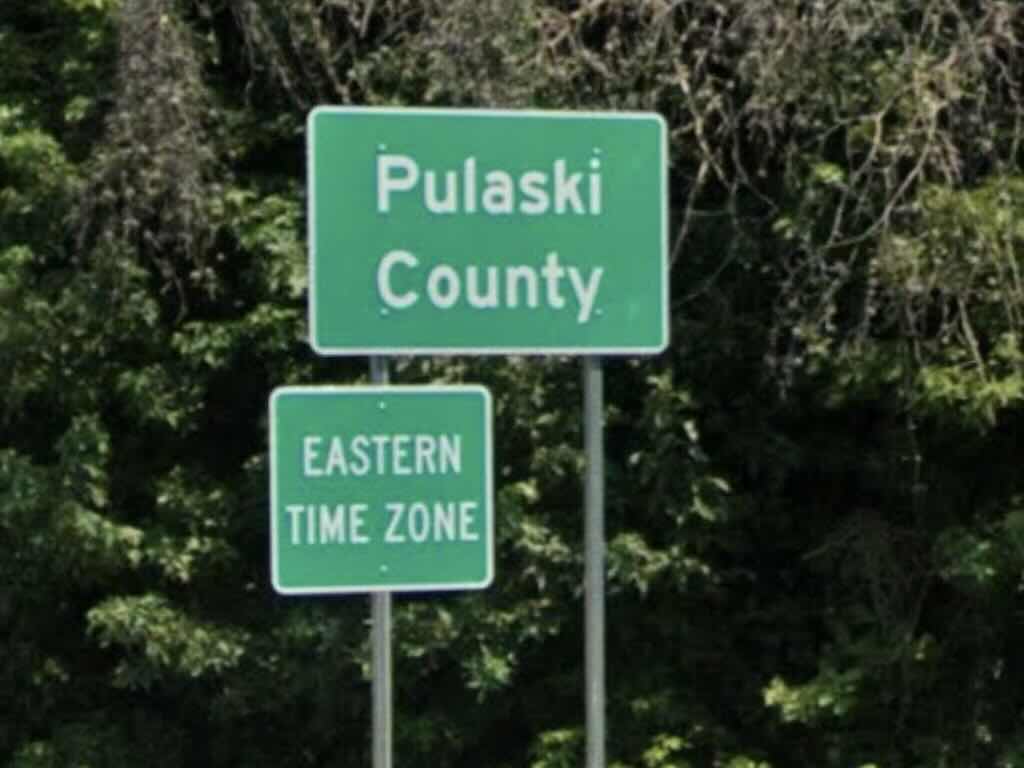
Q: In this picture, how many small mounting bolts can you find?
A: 6